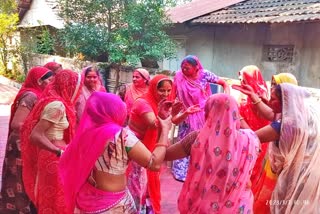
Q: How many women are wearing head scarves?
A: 12